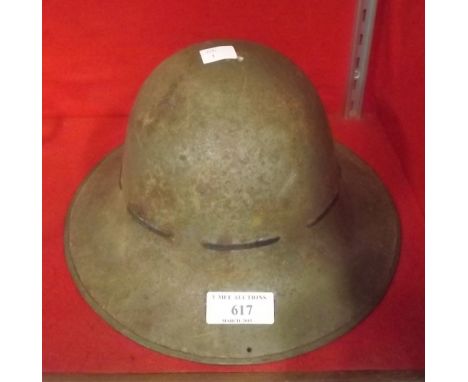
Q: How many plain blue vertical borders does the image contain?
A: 0